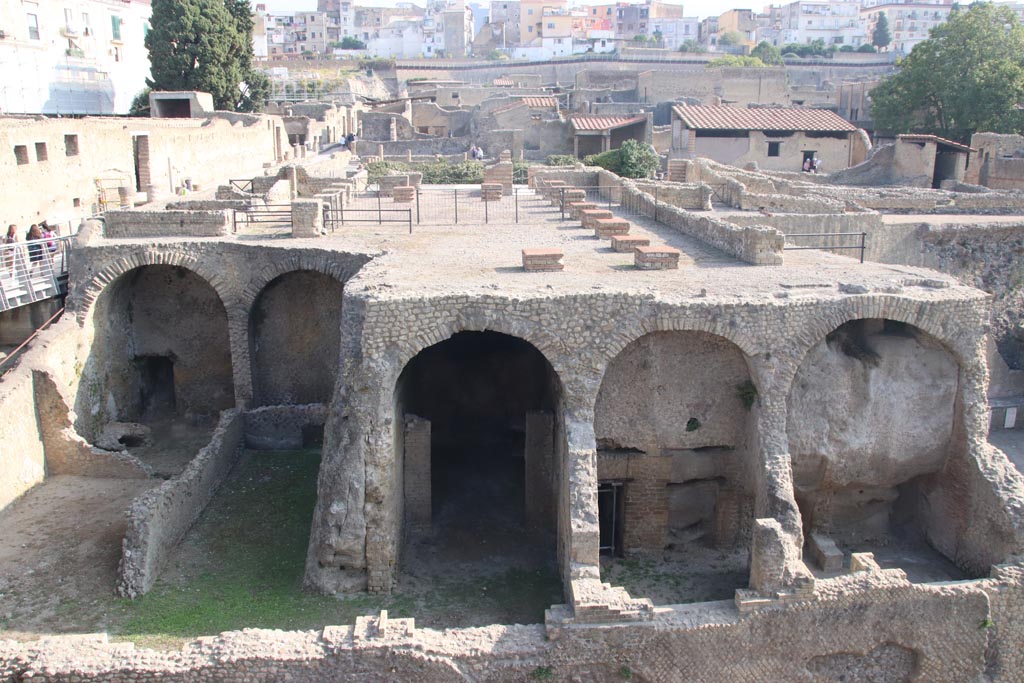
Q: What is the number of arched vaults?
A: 5